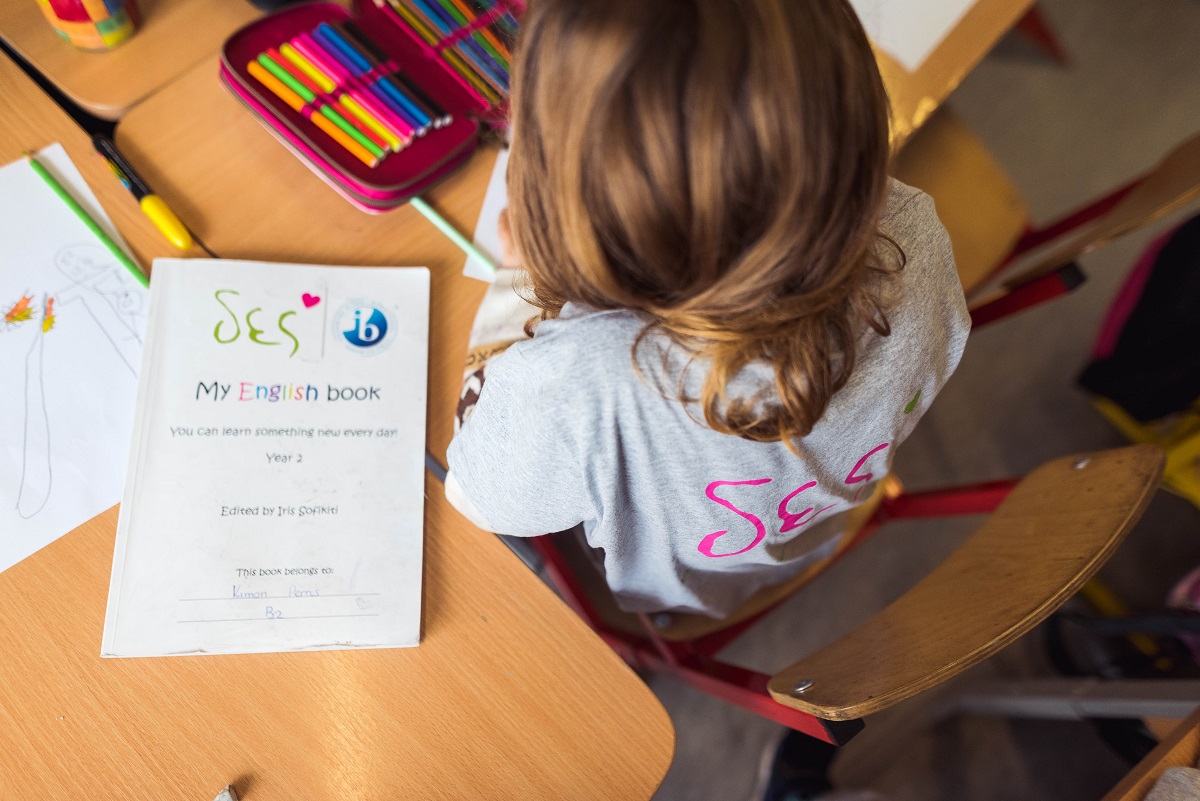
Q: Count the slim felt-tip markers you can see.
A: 10